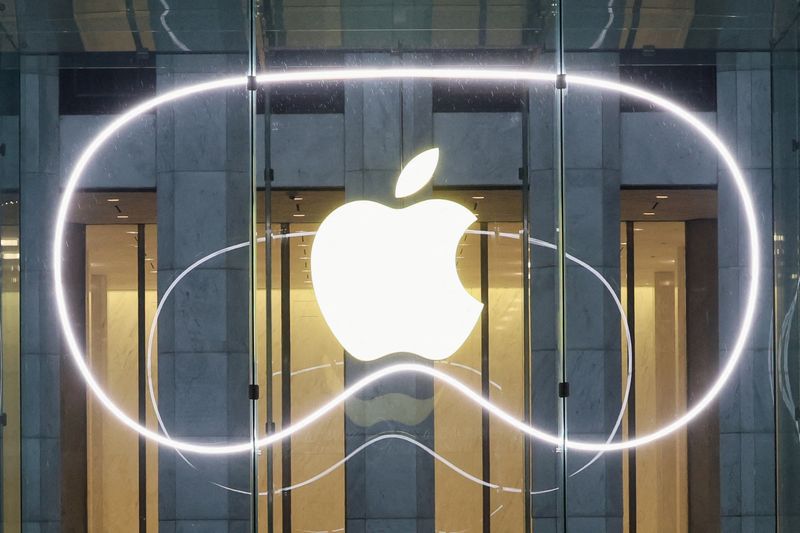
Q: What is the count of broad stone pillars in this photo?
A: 5